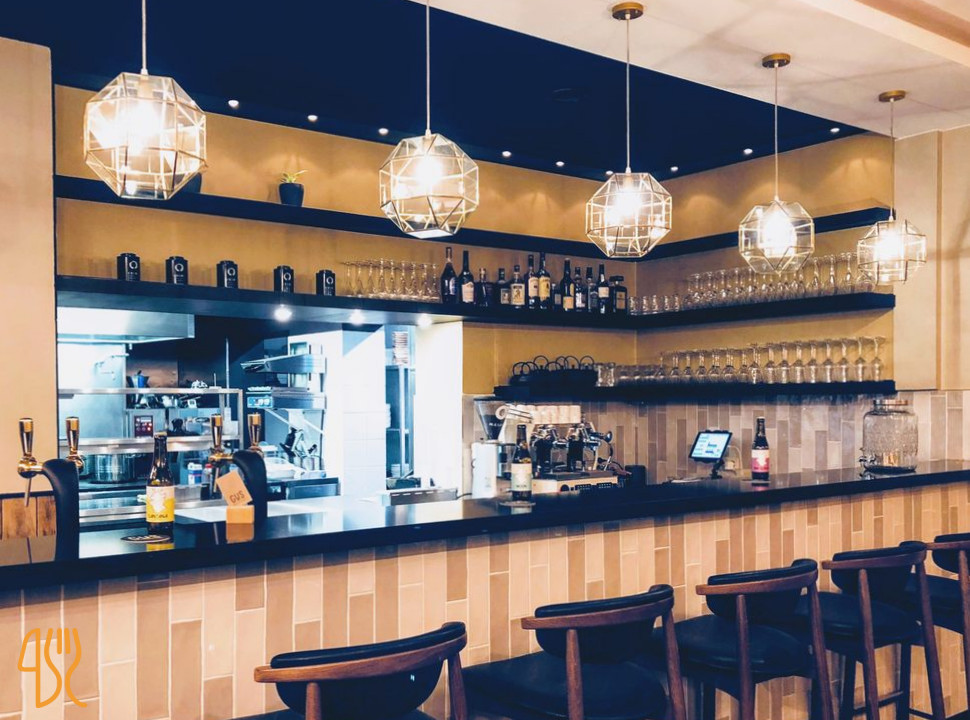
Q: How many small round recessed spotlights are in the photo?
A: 12